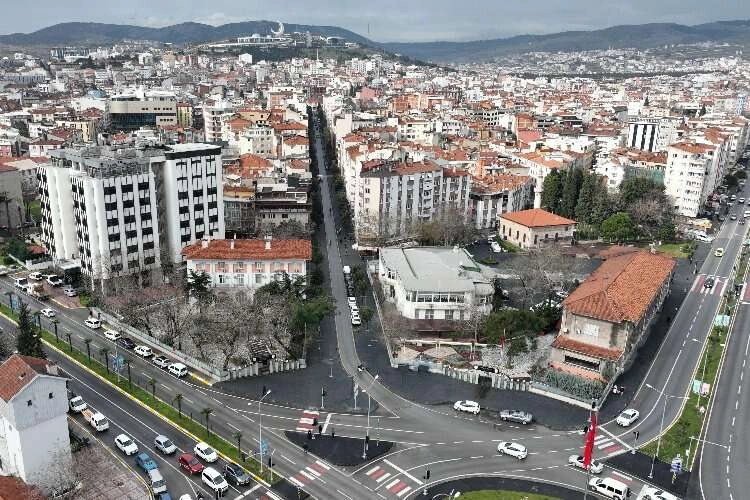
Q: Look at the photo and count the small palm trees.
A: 11